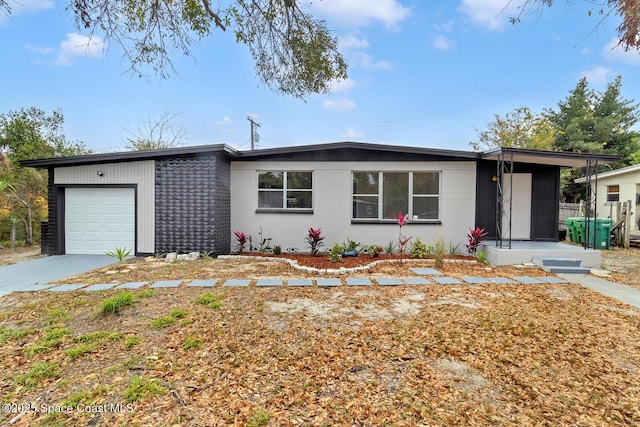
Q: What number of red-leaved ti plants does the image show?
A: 4